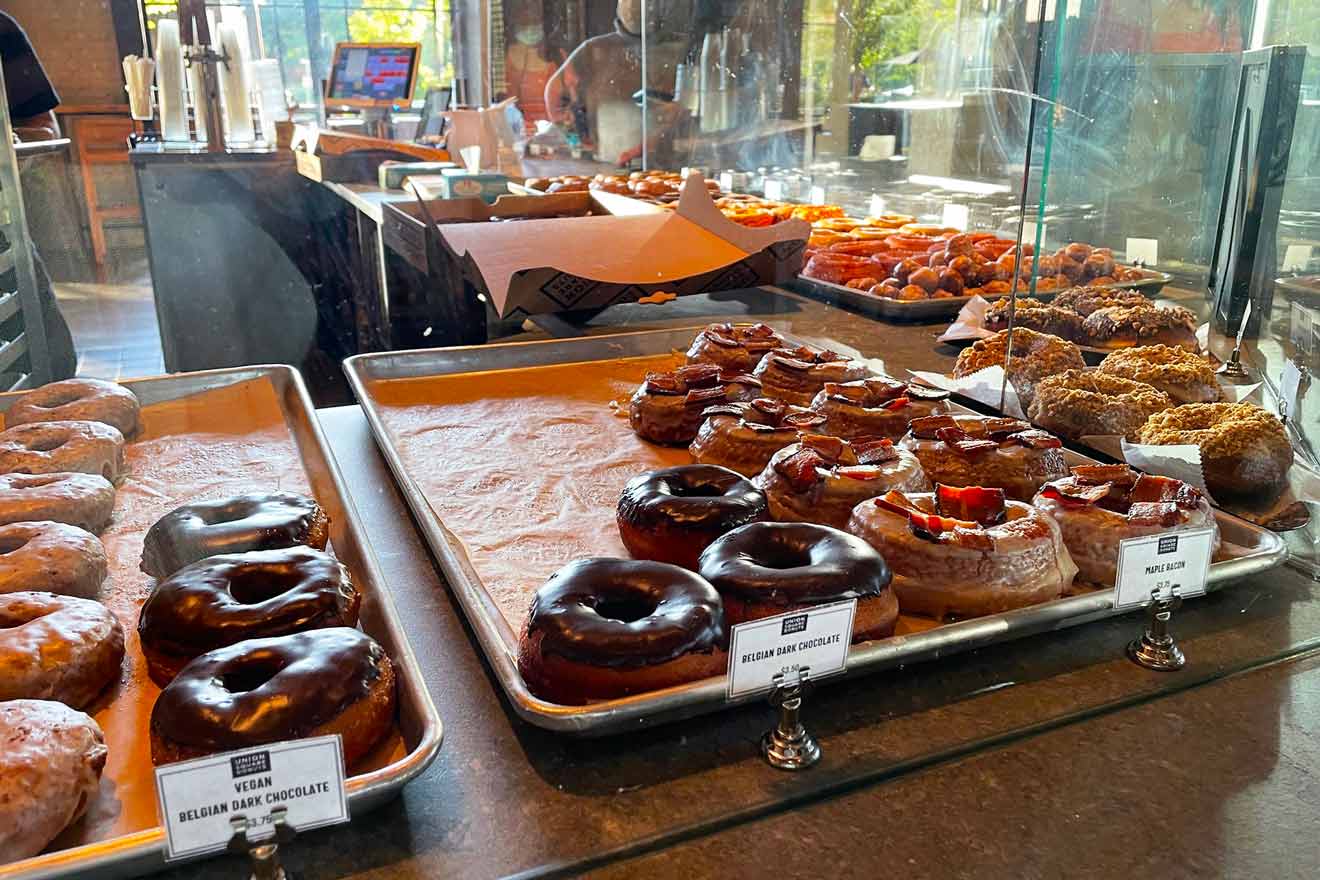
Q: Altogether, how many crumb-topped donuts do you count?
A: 7